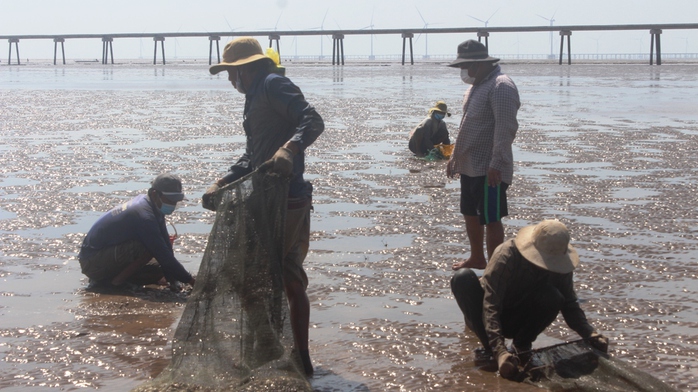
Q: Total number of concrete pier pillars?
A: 11